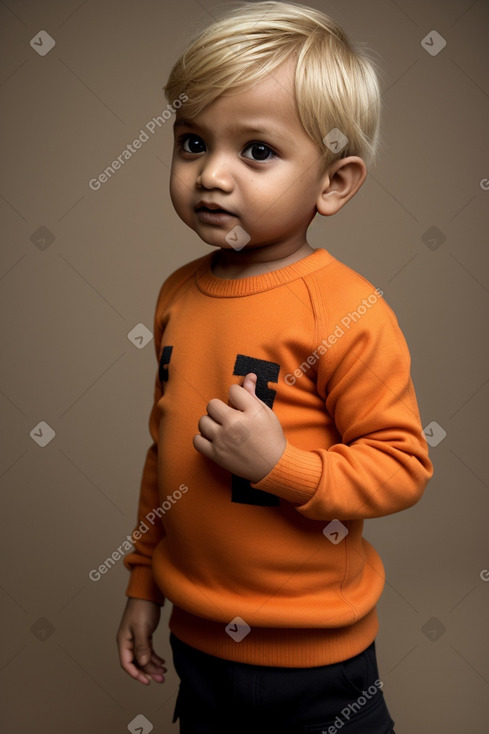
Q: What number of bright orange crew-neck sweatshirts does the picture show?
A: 1